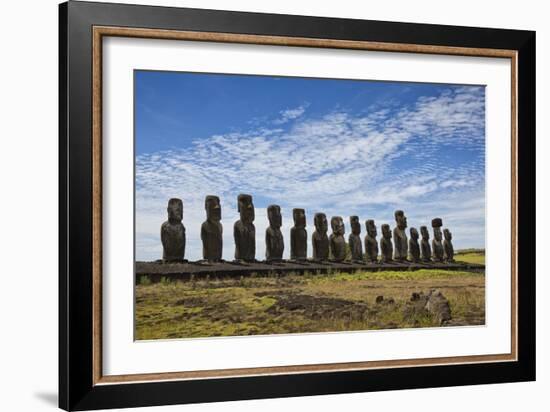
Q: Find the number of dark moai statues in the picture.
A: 15